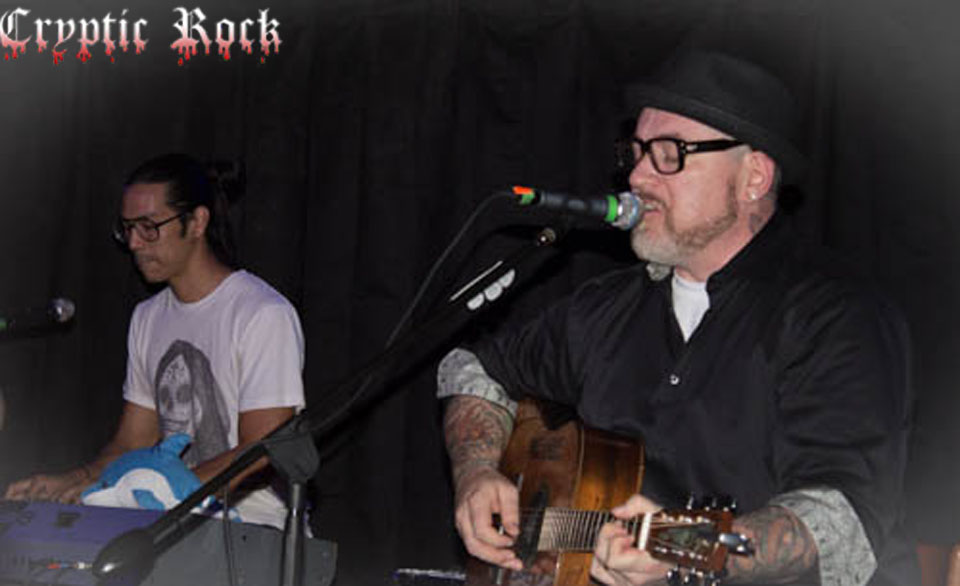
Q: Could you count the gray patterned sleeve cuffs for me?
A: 2